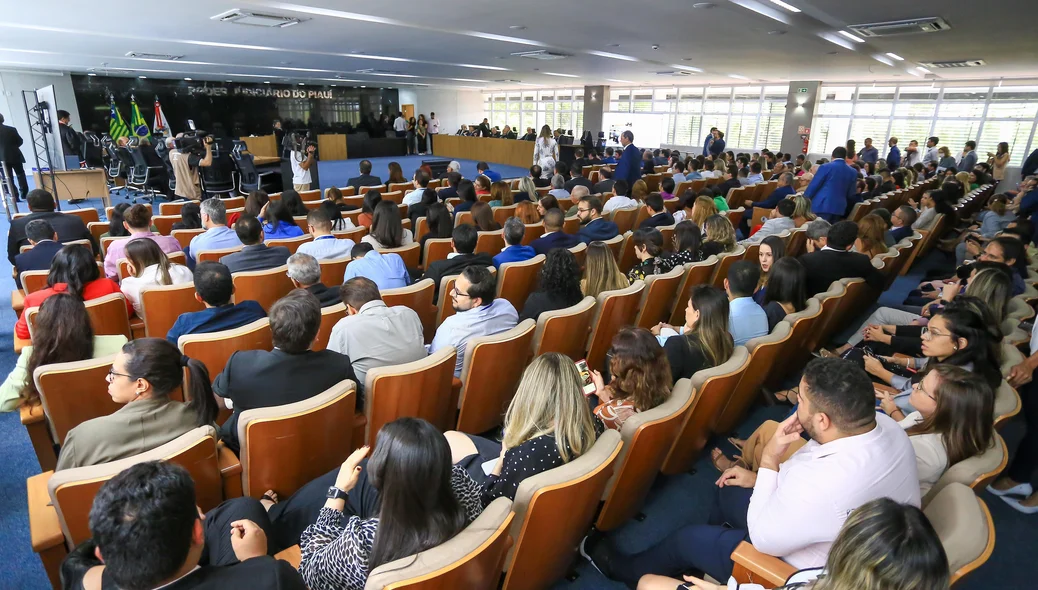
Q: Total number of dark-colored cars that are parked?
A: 0